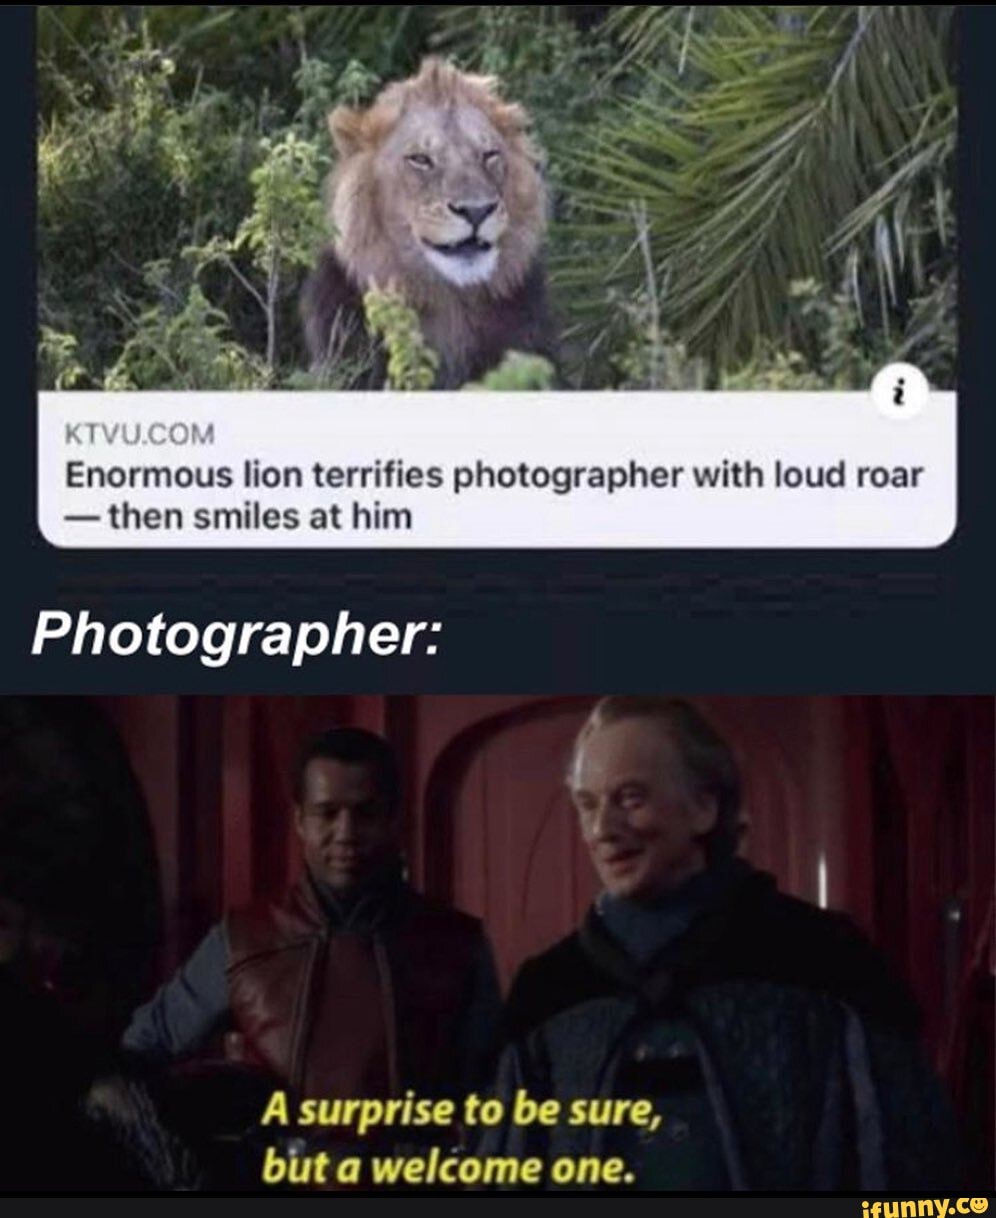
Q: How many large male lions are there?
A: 1